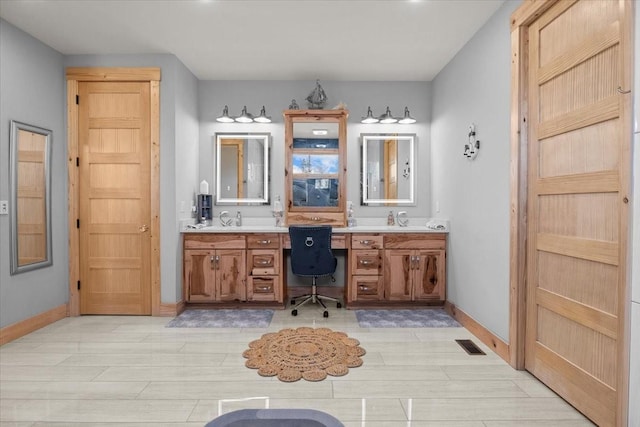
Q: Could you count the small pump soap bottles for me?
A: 2